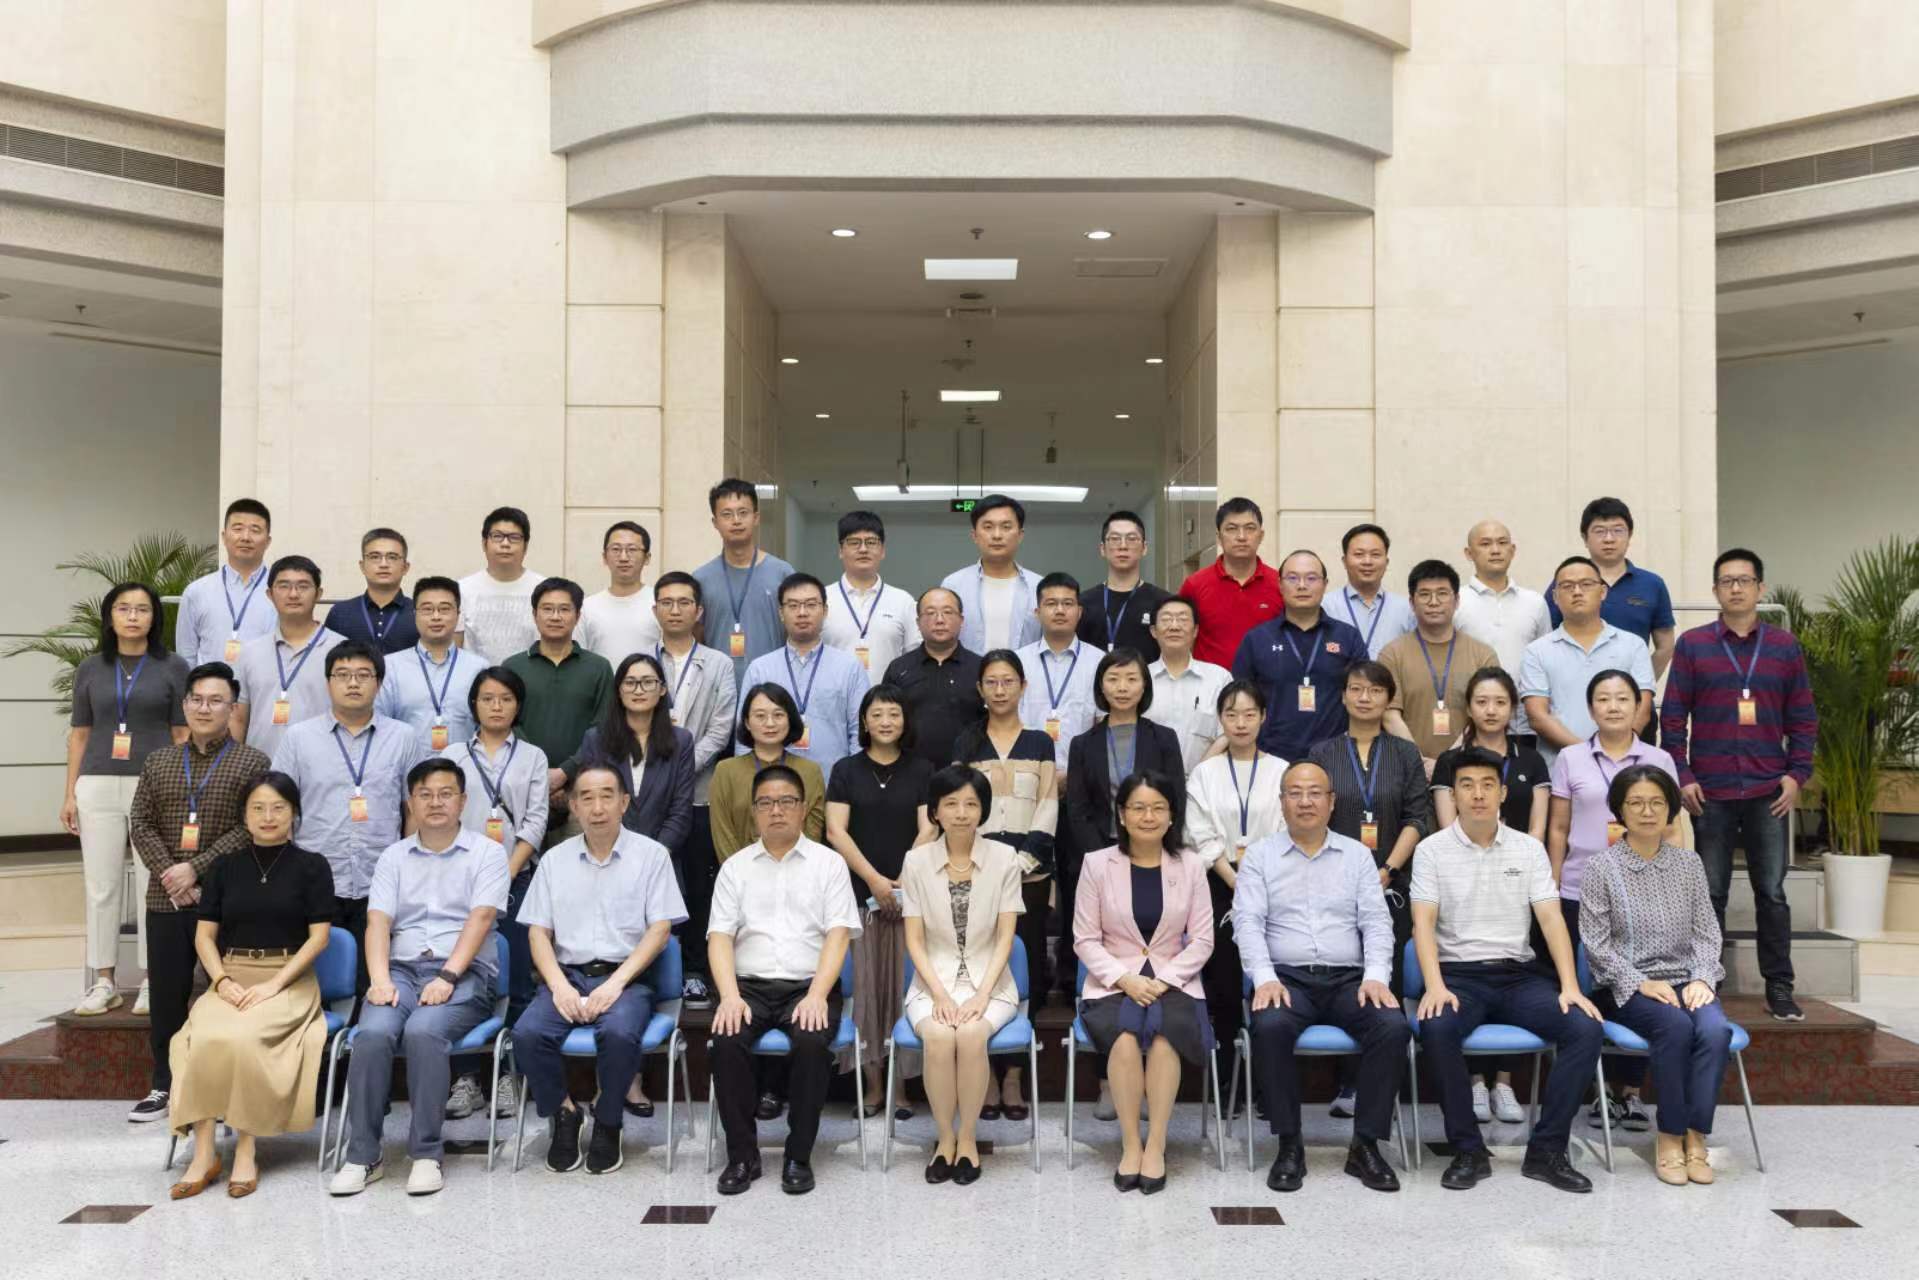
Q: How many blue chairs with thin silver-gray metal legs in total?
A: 9